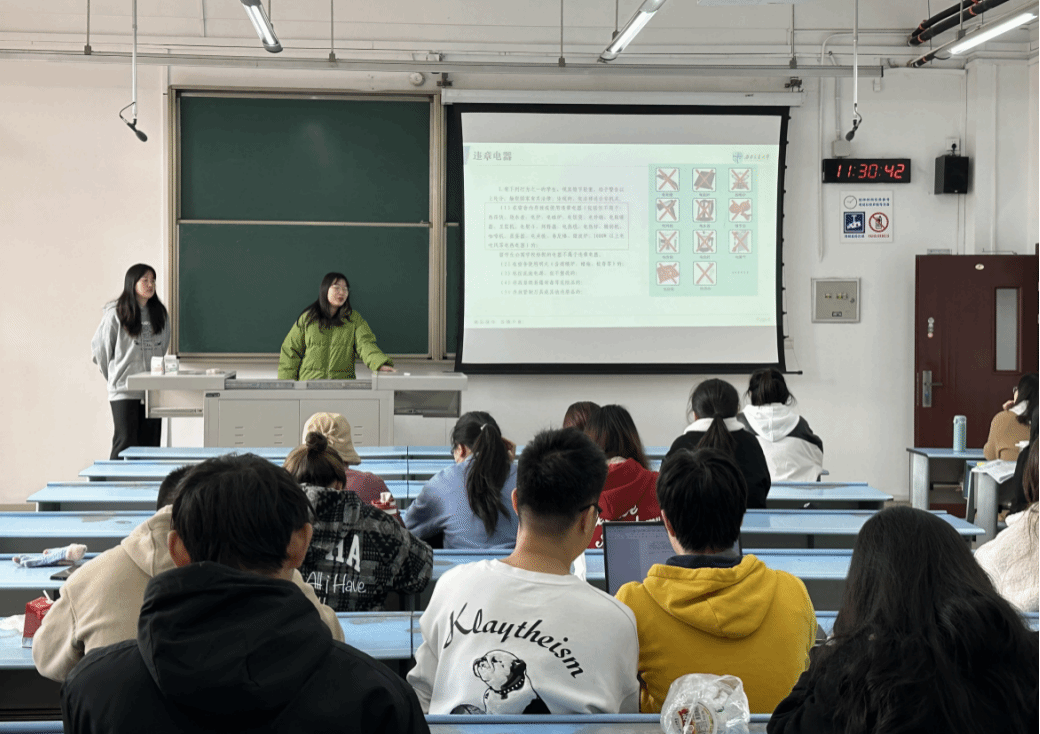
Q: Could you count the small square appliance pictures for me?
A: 11